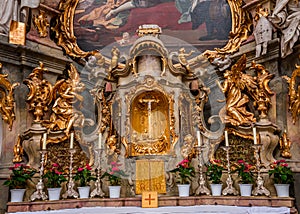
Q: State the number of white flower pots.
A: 8